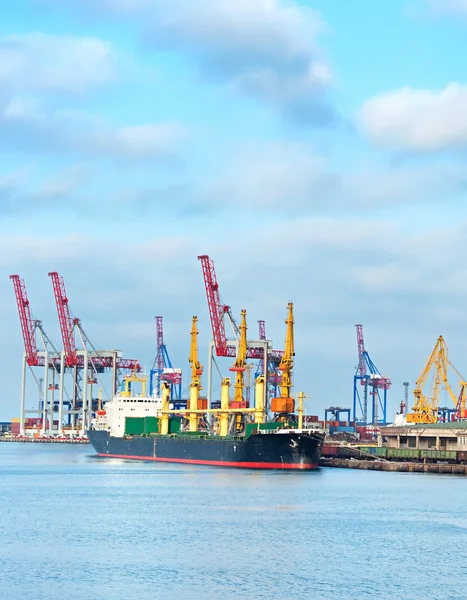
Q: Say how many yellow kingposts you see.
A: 4